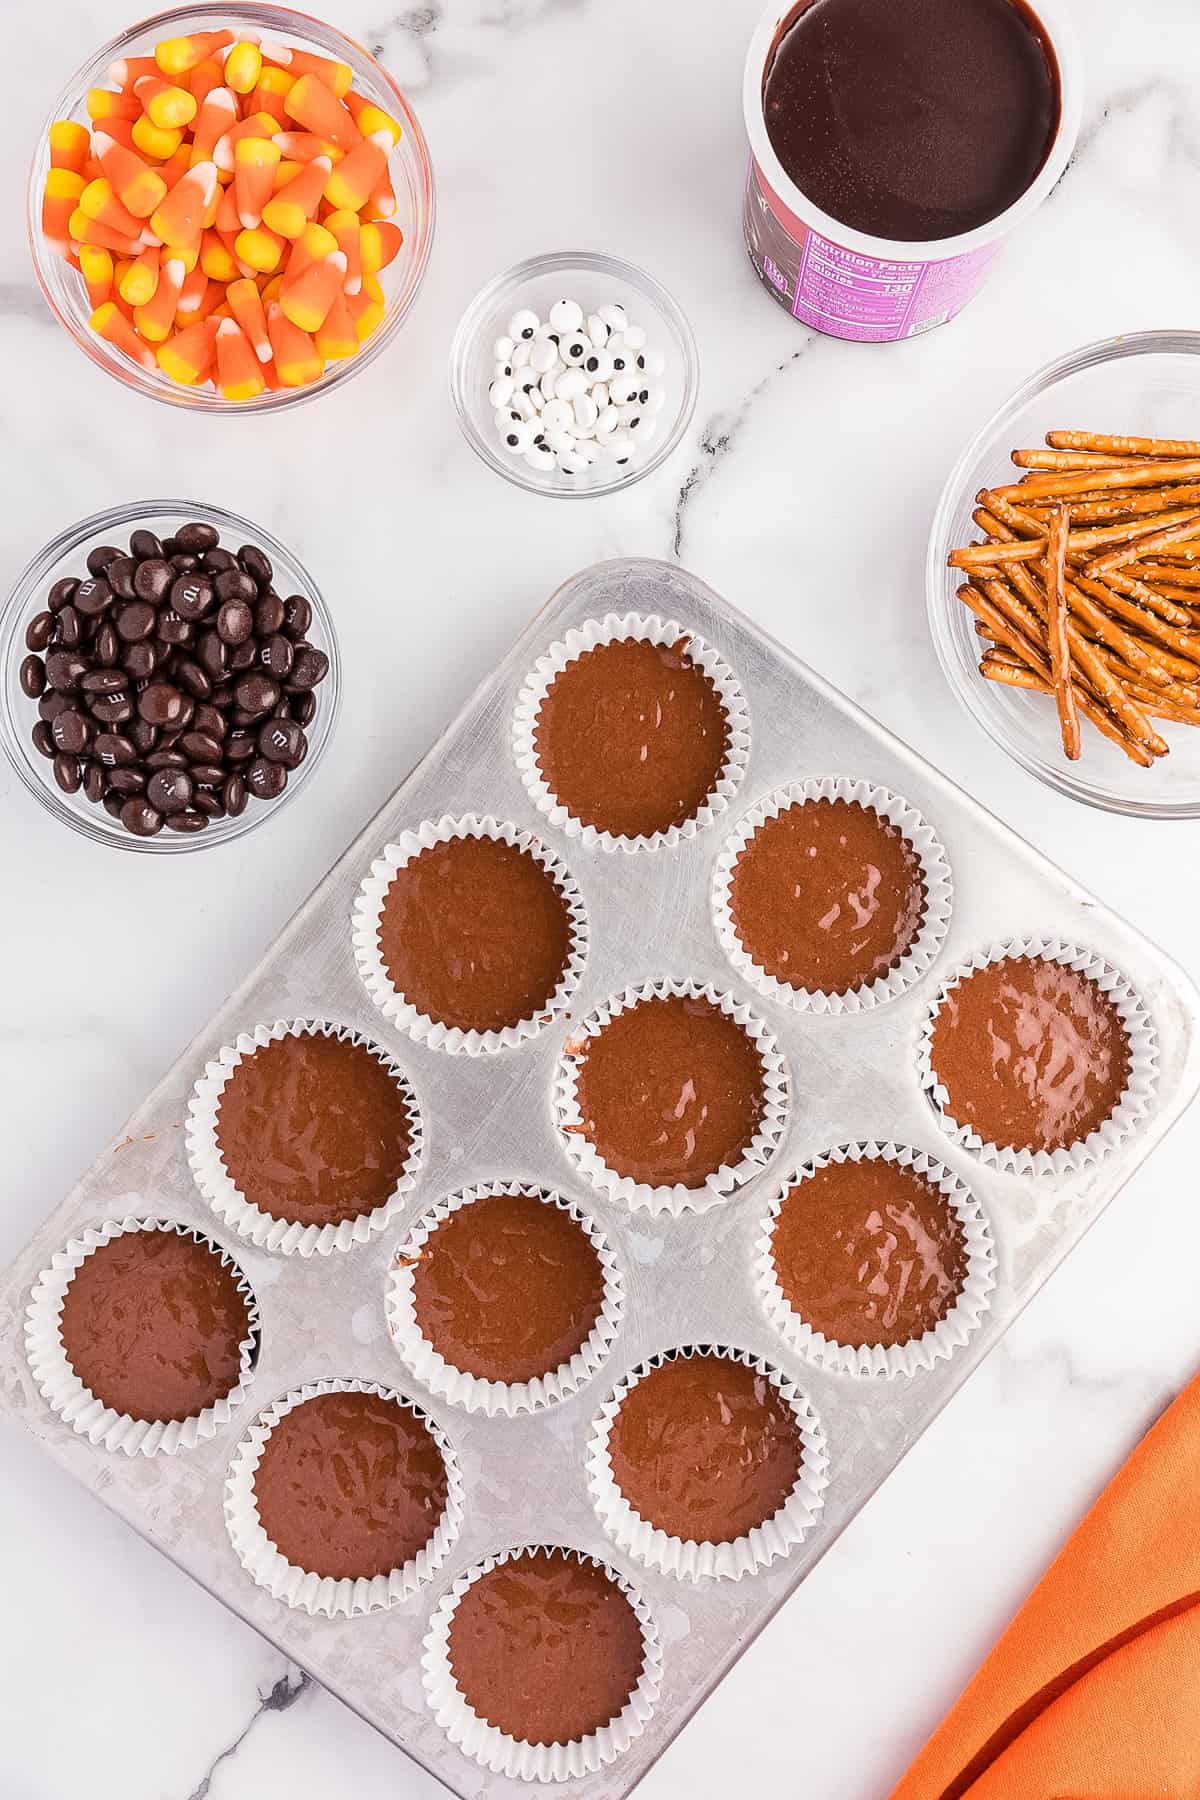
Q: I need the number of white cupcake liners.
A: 12